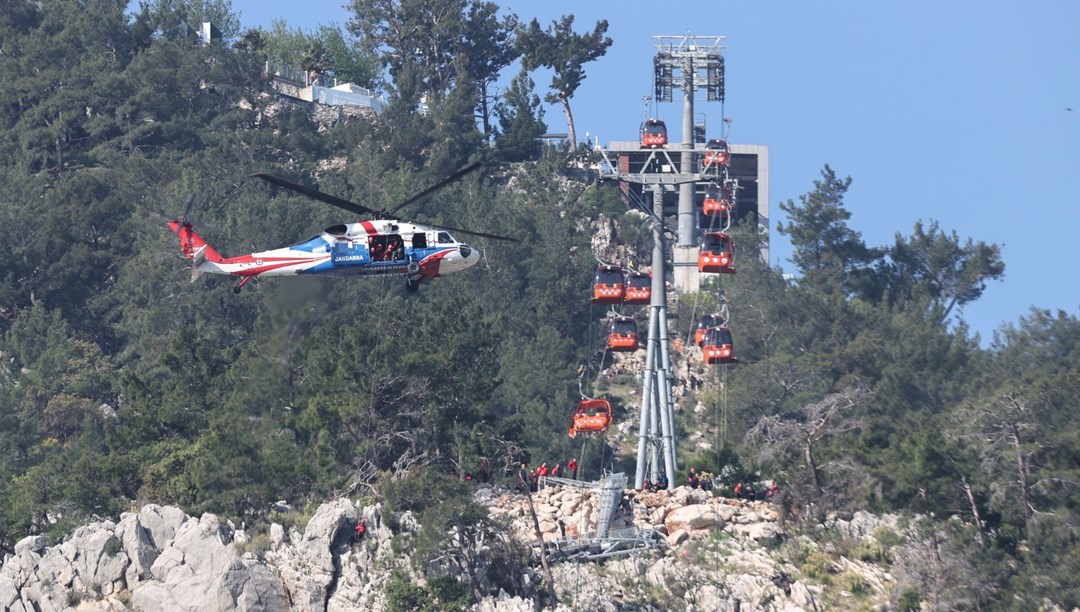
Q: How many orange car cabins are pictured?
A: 10